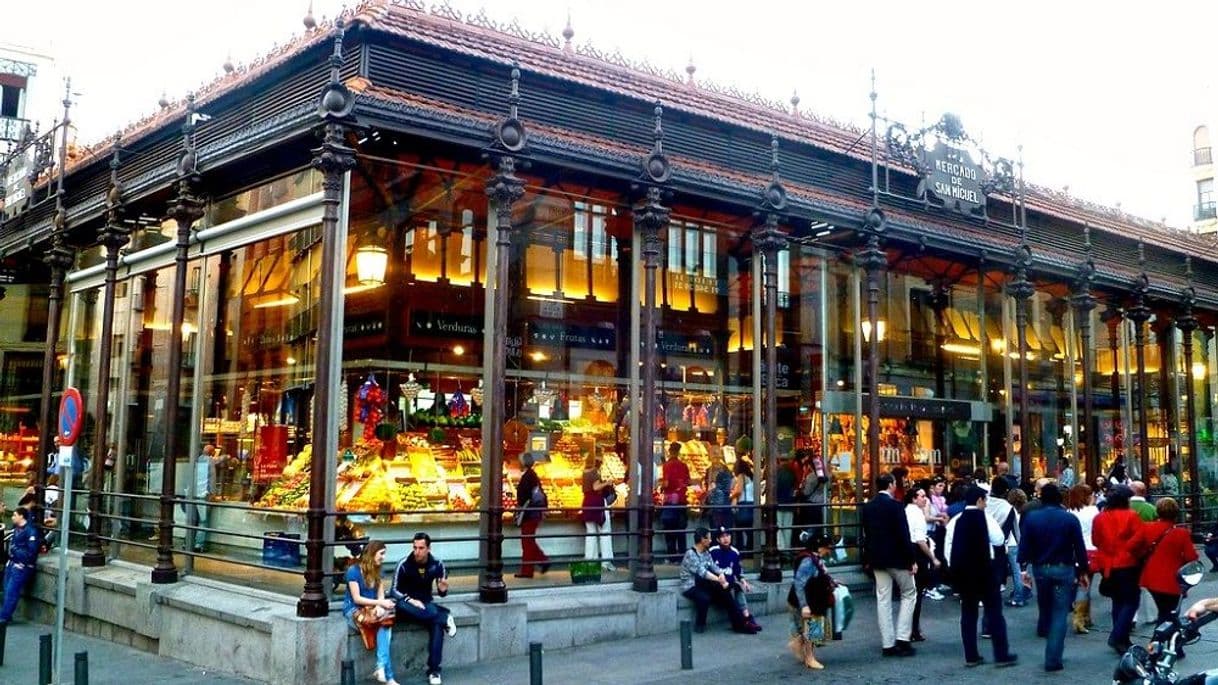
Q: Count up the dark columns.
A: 12